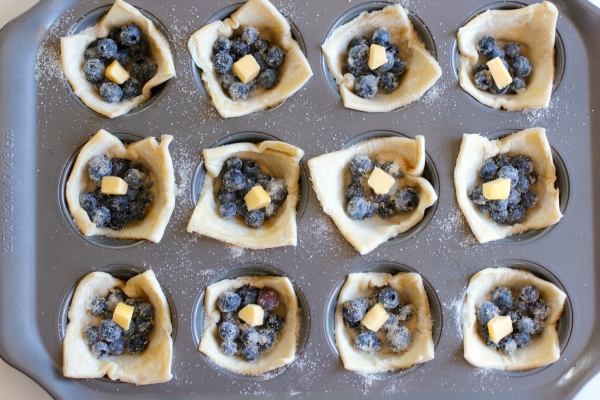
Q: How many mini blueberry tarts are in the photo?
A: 12